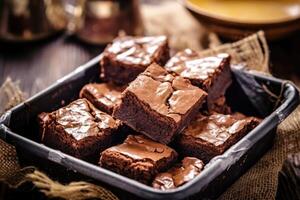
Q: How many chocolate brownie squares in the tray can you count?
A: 8